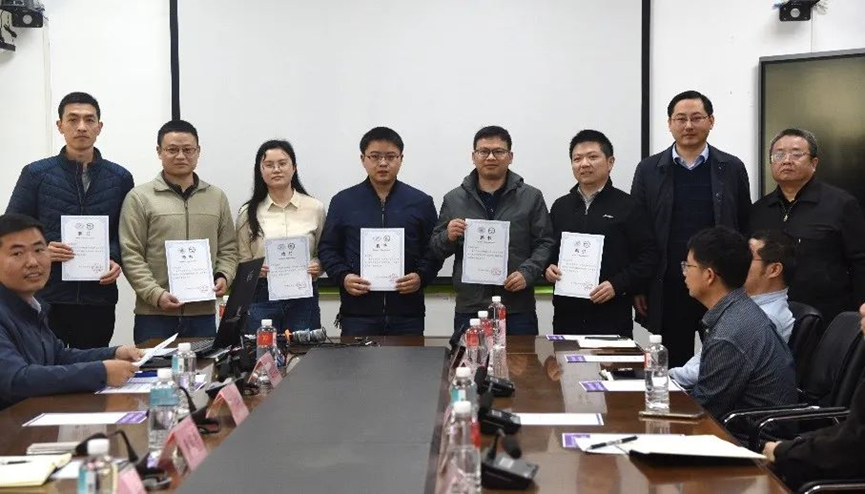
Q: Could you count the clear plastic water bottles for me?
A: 11